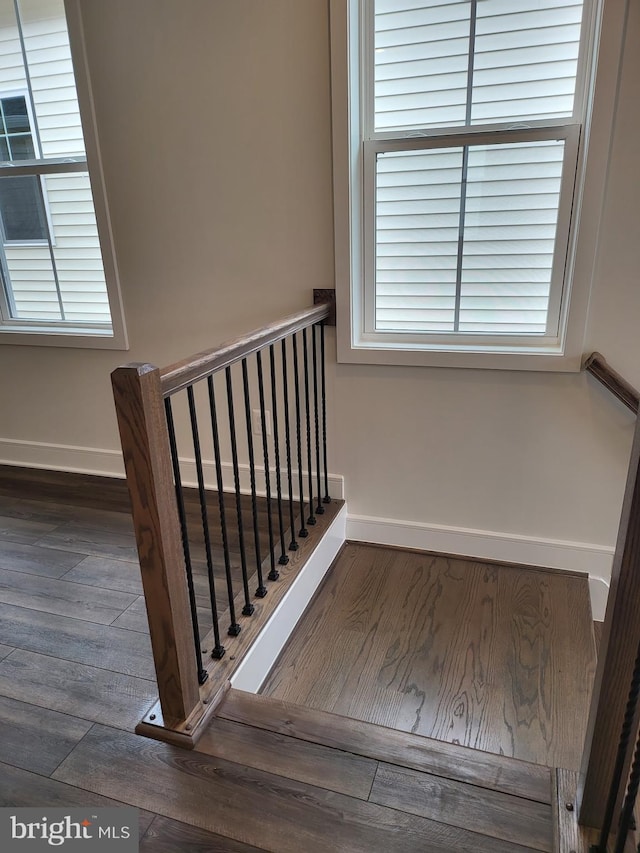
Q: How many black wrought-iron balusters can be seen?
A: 14